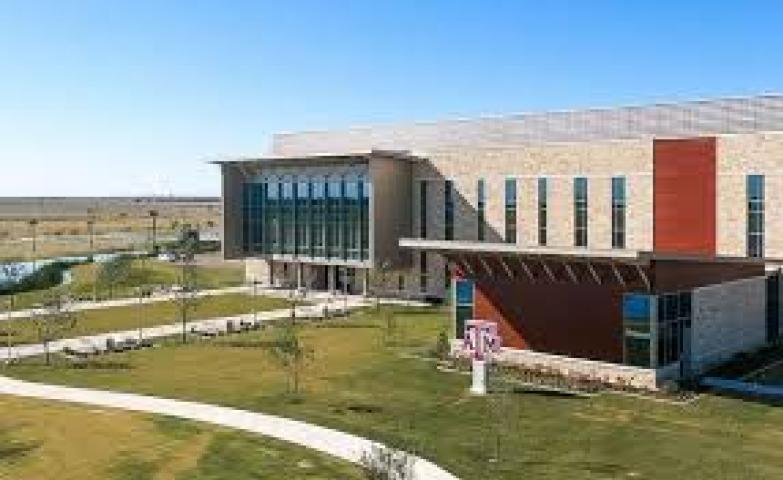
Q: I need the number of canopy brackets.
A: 9